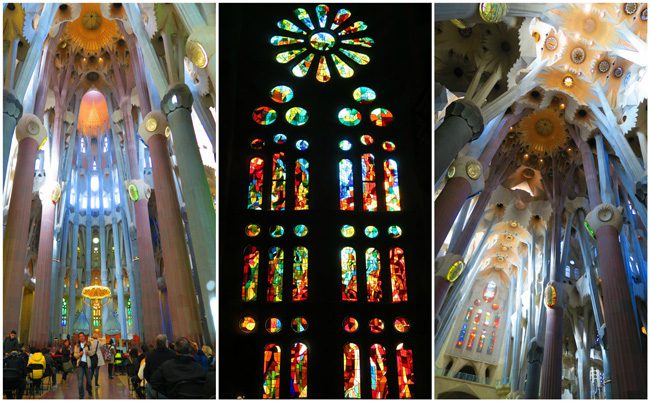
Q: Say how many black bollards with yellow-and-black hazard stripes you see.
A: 0